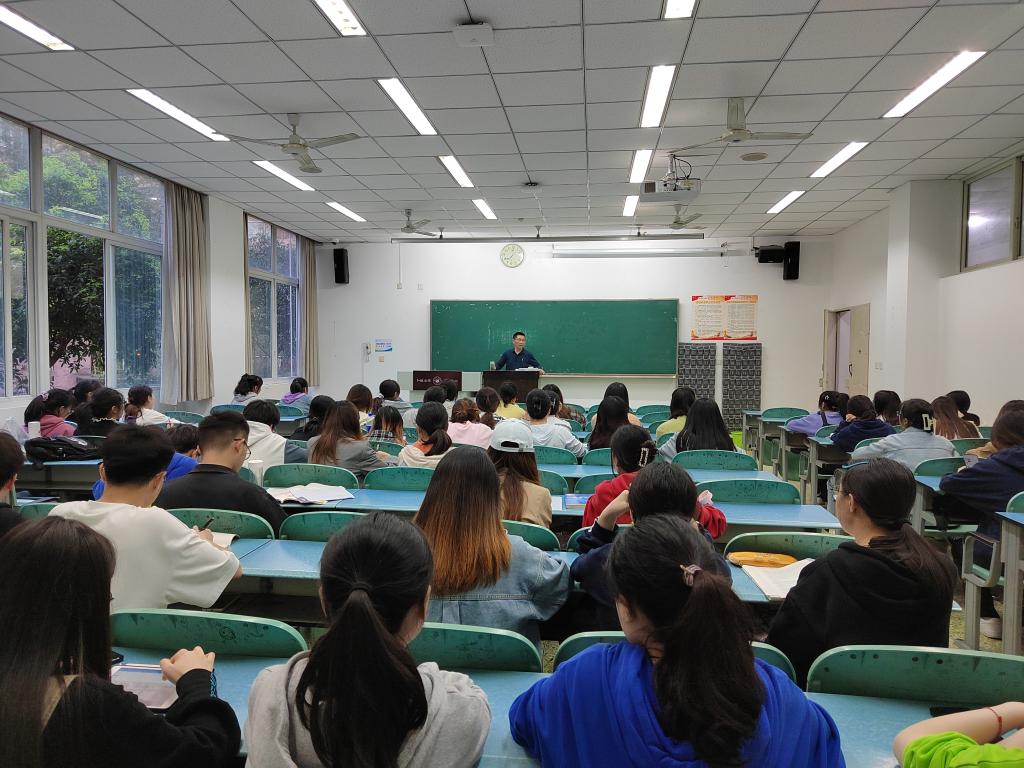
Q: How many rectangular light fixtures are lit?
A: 15